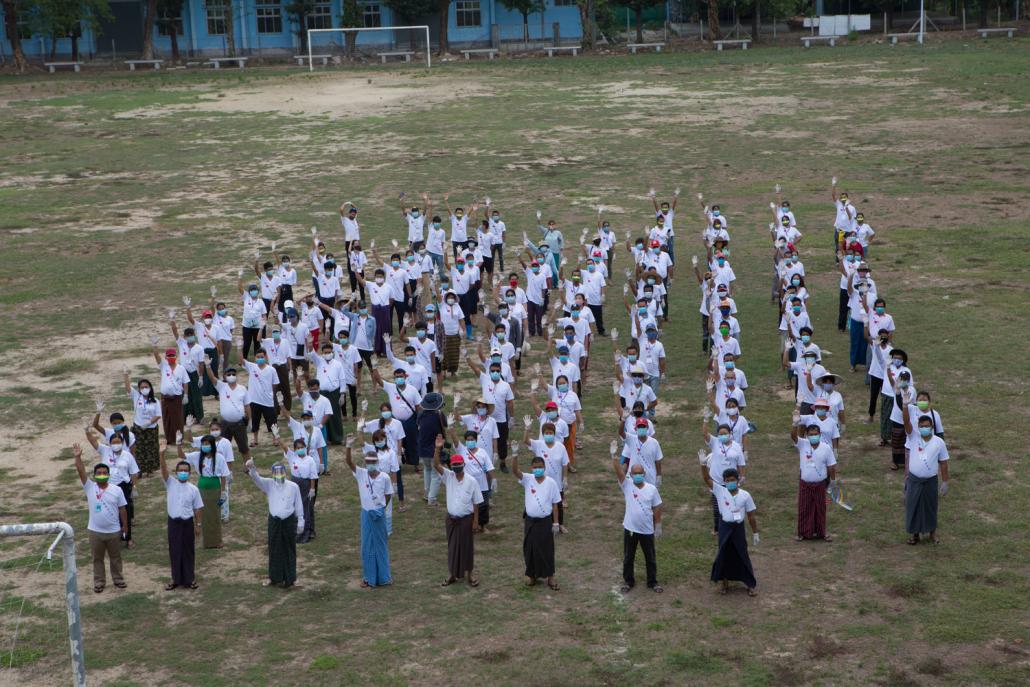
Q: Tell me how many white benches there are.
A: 12